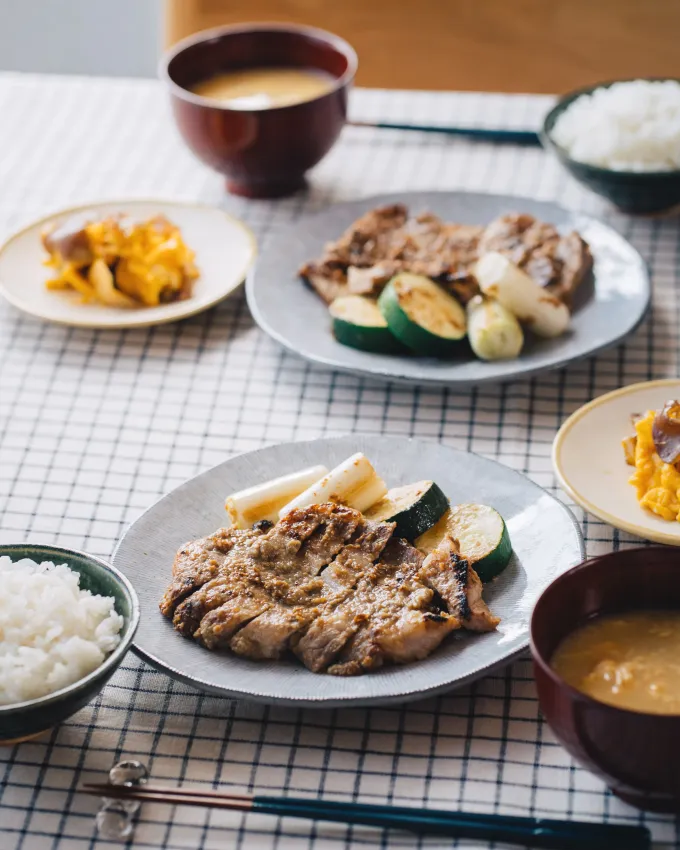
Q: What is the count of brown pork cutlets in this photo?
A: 2